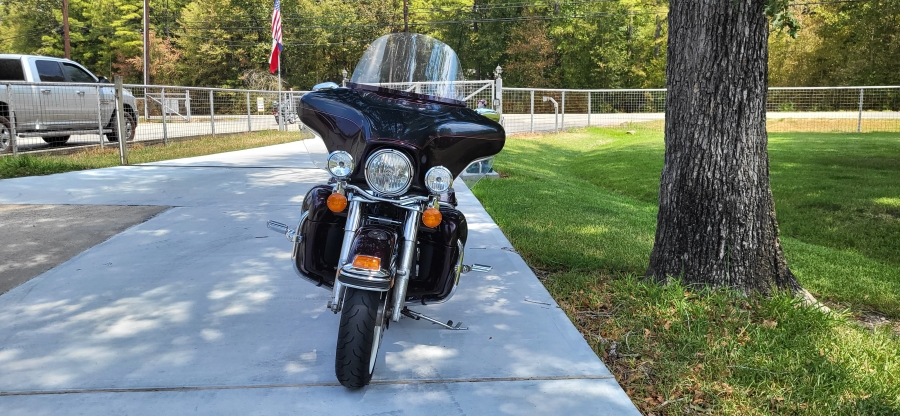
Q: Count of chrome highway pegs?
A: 2